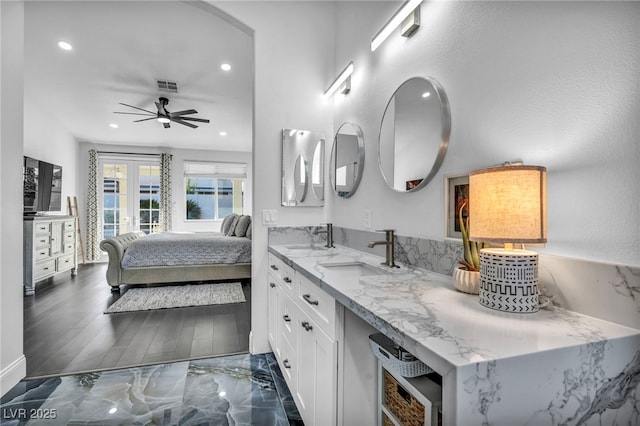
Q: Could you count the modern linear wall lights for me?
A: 2